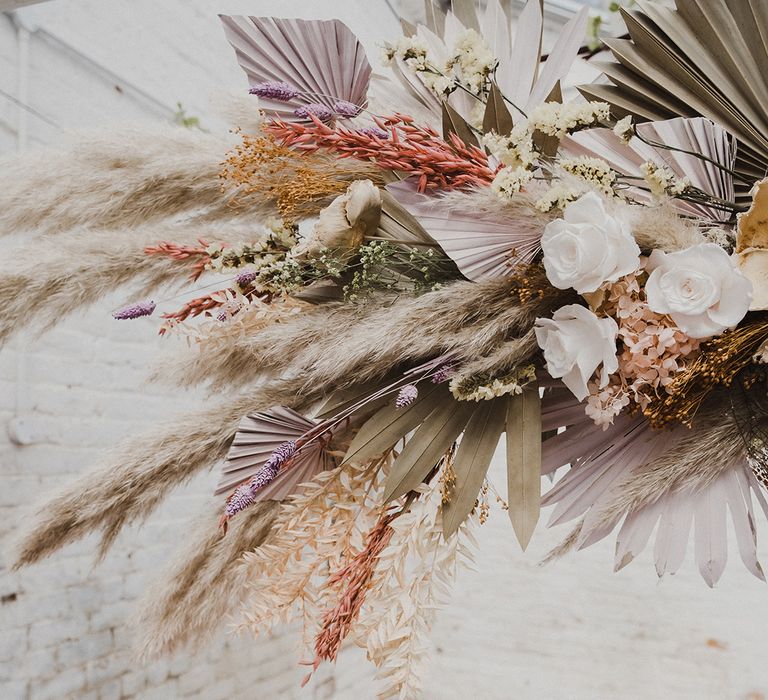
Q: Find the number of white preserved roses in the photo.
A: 3